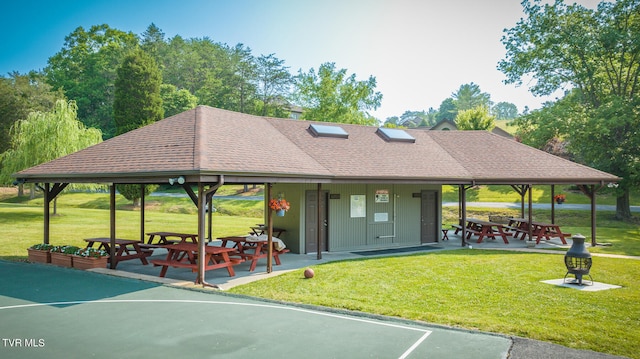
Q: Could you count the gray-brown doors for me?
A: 2